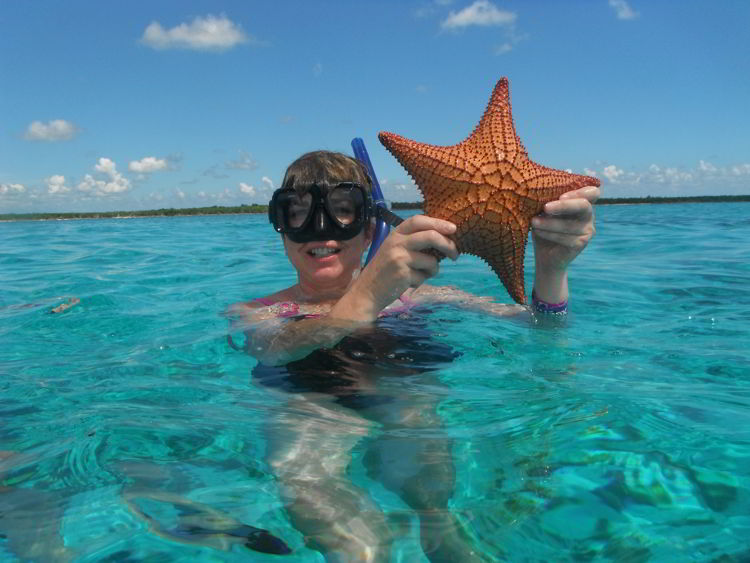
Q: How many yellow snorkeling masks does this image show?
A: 0